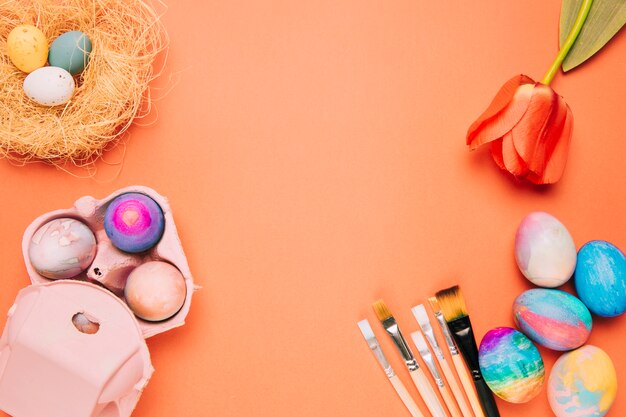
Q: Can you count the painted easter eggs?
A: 11